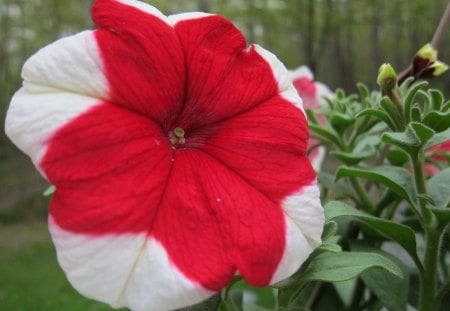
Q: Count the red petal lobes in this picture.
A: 5